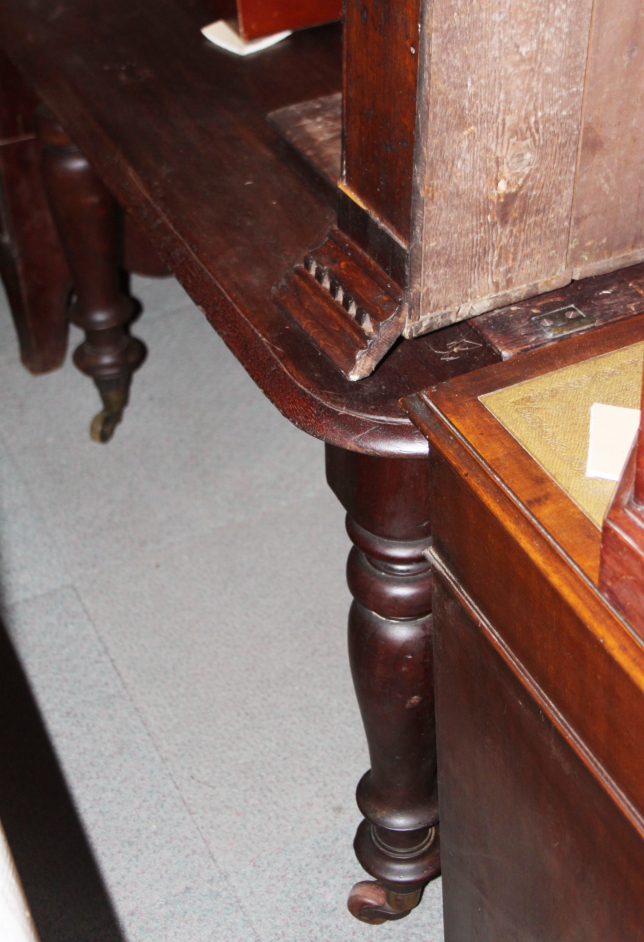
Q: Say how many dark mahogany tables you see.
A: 1